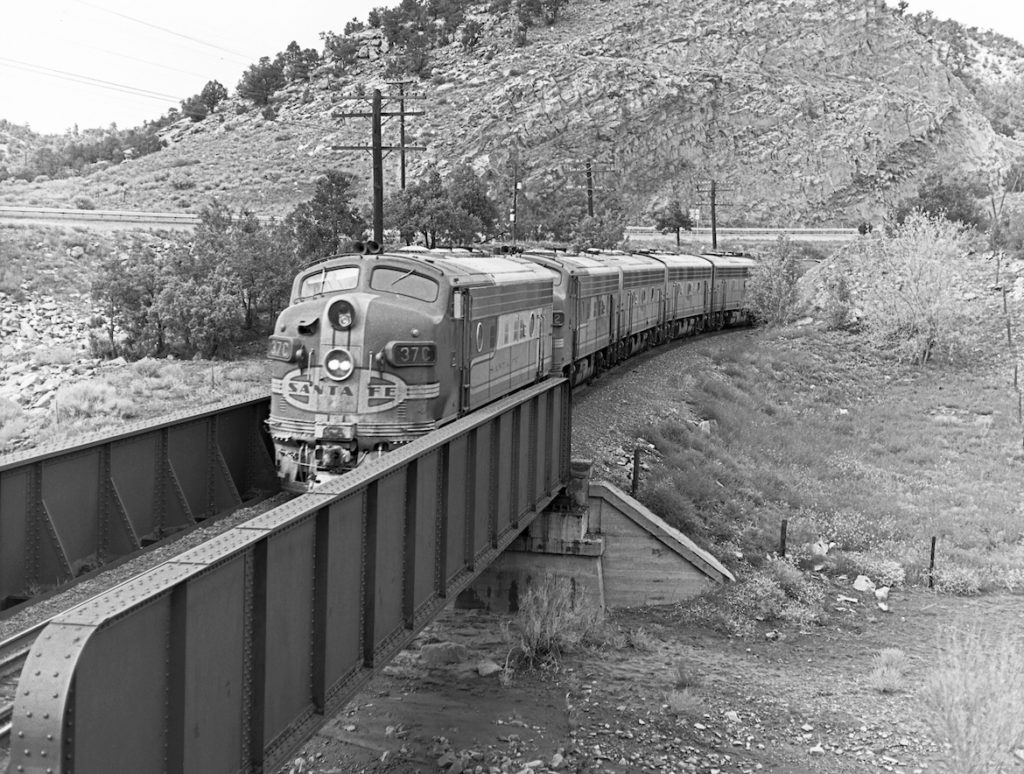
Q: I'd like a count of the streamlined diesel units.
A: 5